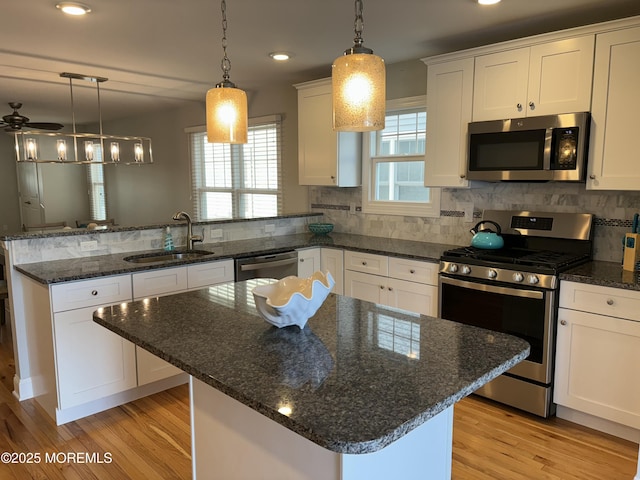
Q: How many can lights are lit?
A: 3